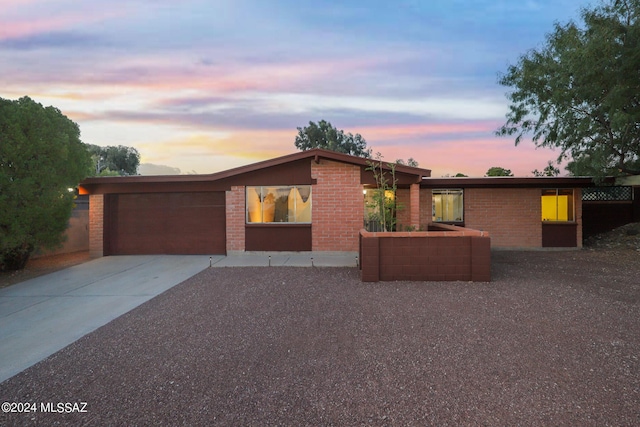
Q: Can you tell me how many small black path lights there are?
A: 4